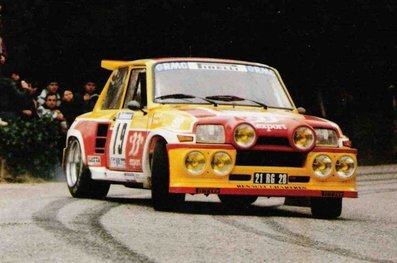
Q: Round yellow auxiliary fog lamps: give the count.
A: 6